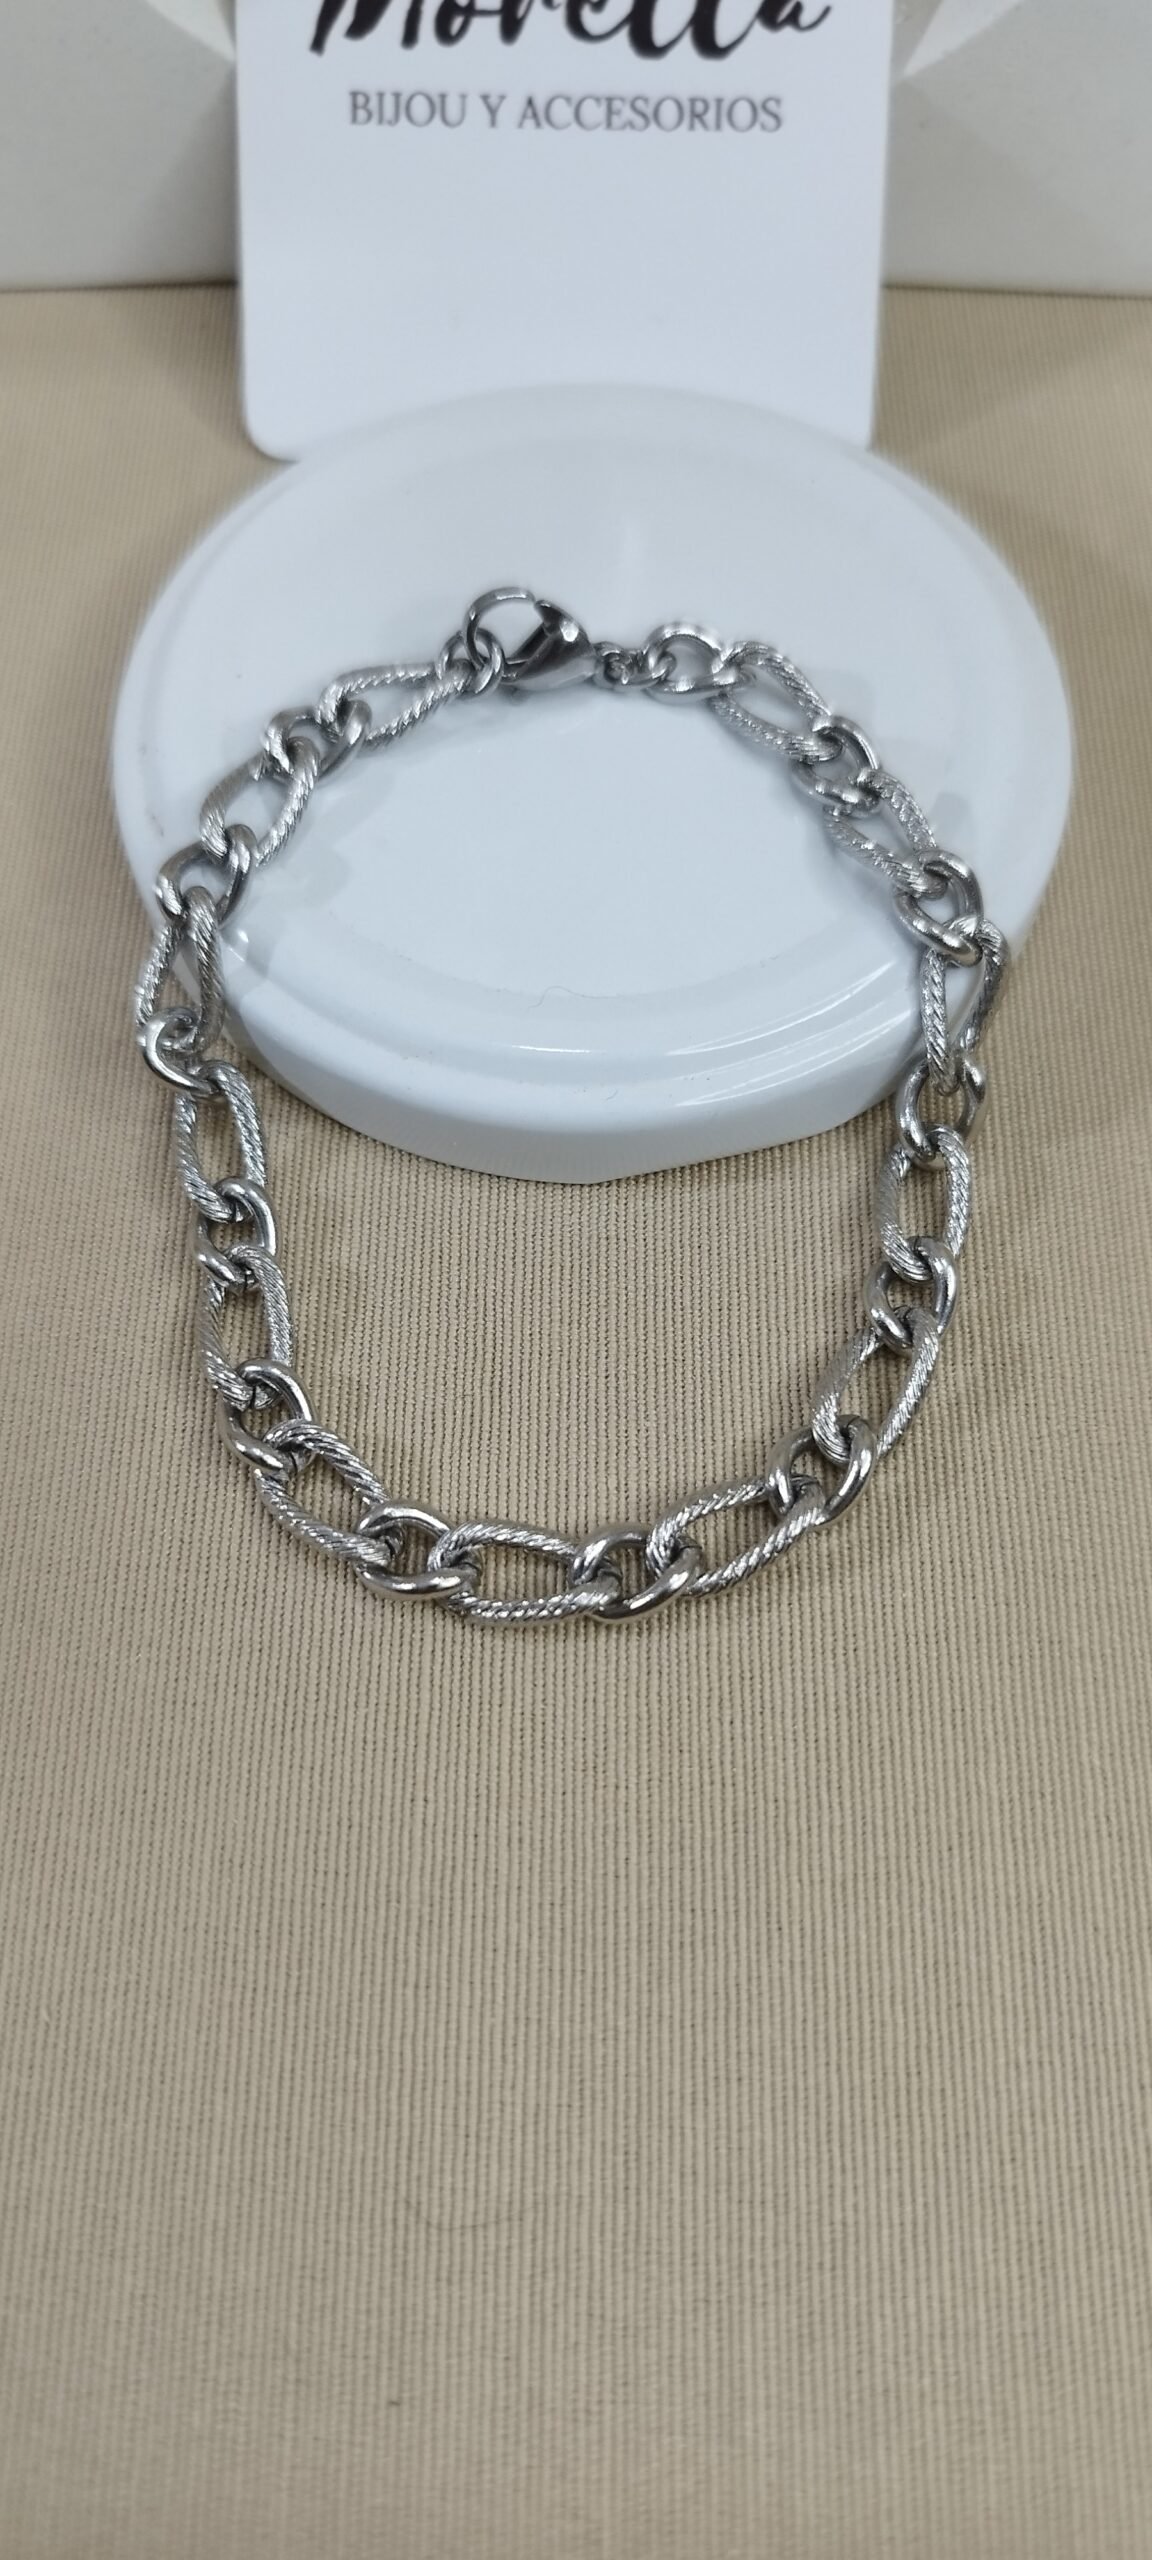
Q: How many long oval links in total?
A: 13